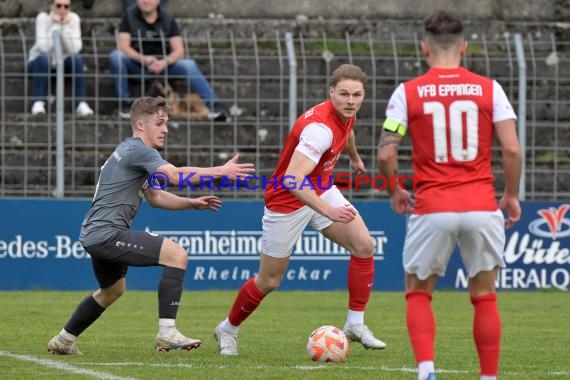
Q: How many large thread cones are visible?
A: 0